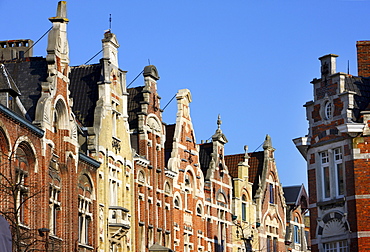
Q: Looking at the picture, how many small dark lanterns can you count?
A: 1